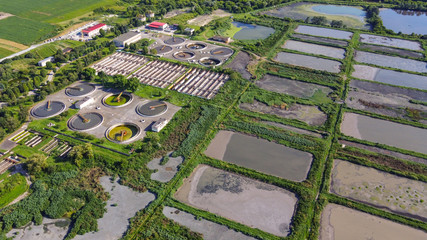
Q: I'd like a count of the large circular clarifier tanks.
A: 12